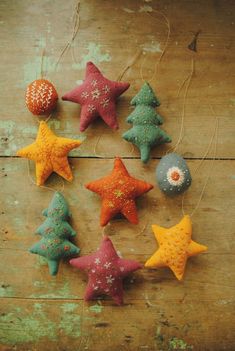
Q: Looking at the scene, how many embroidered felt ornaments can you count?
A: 9